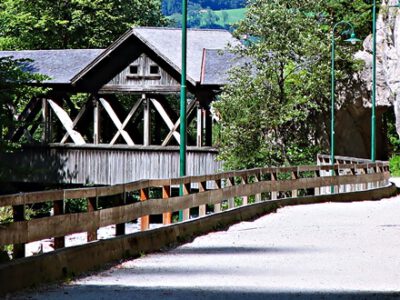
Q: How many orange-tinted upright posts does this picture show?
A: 2